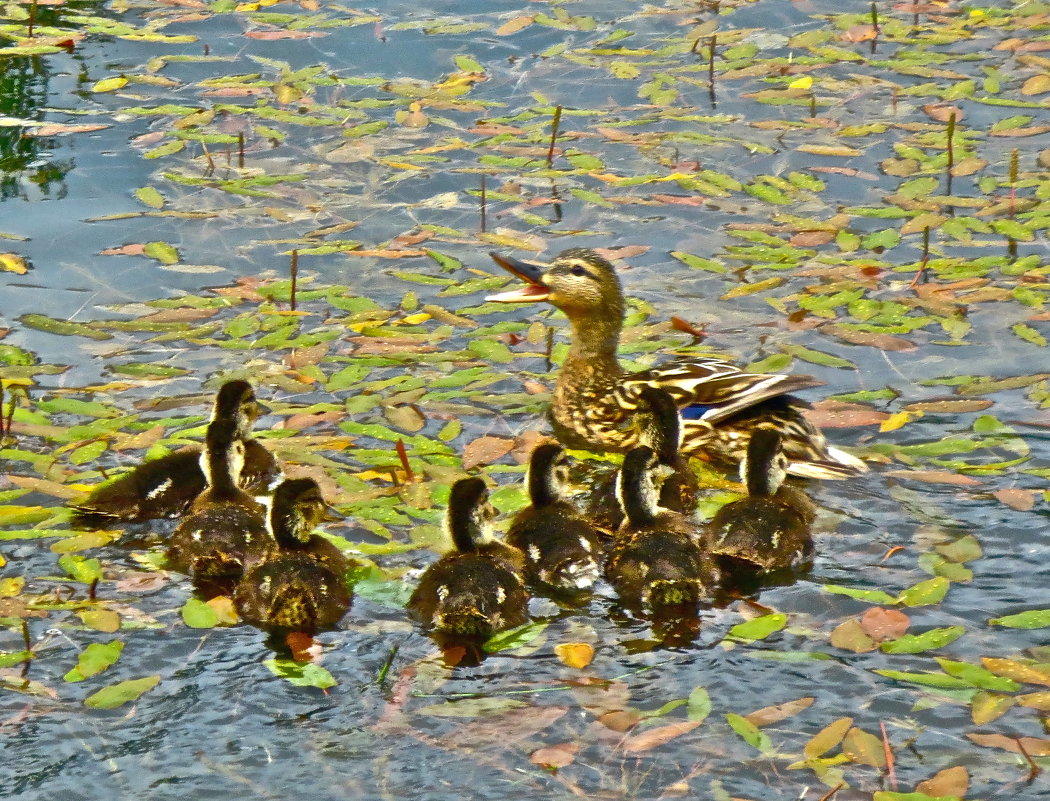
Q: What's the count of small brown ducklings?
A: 8